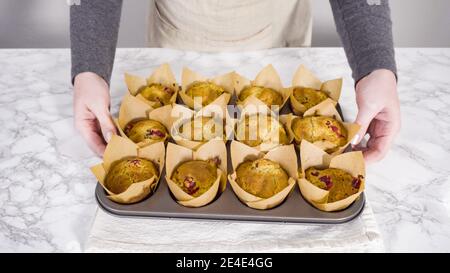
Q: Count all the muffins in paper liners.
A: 12